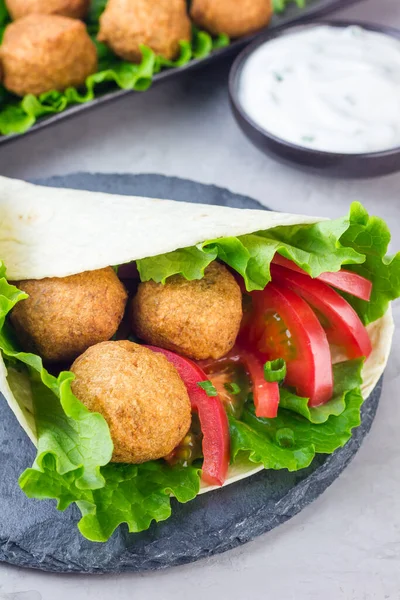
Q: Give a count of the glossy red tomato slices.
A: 5